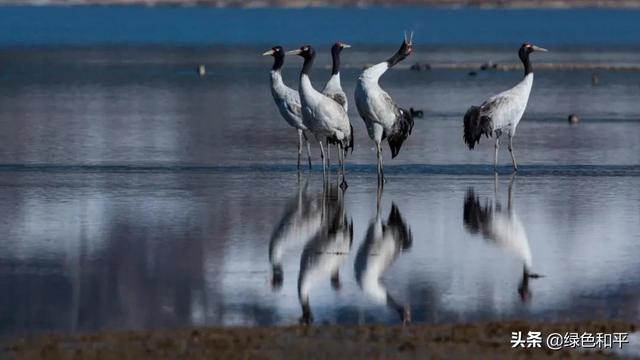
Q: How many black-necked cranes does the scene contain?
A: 5